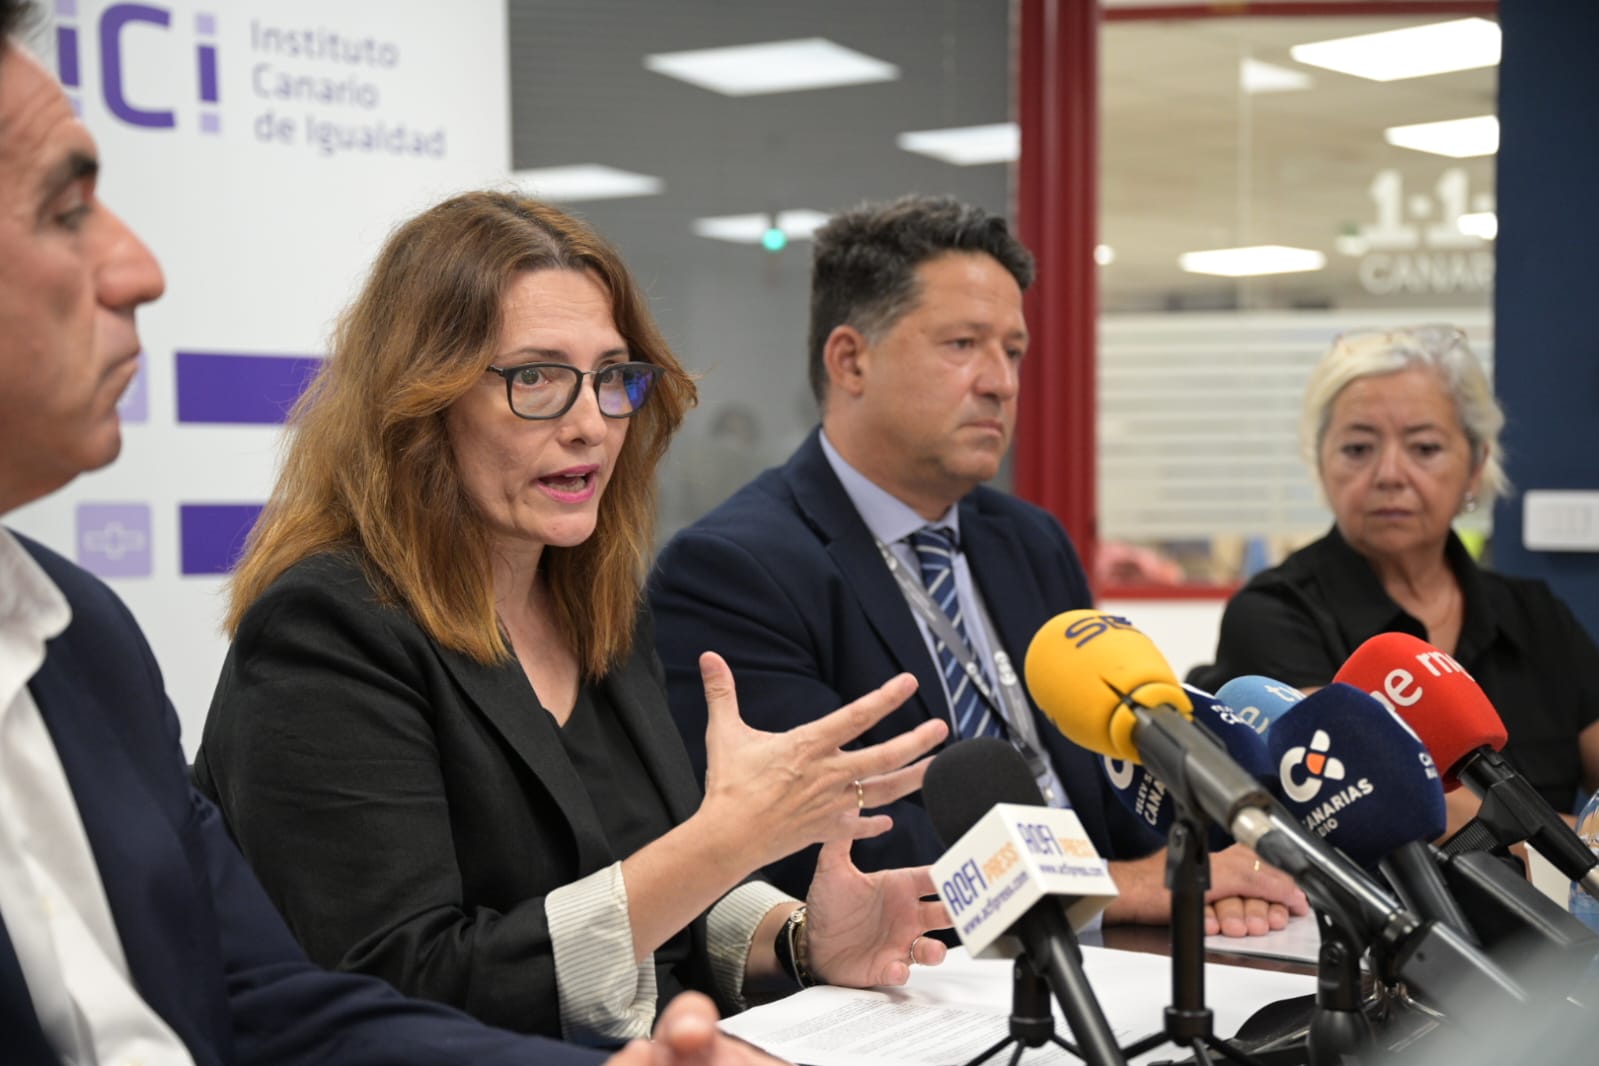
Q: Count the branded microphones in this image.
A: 6